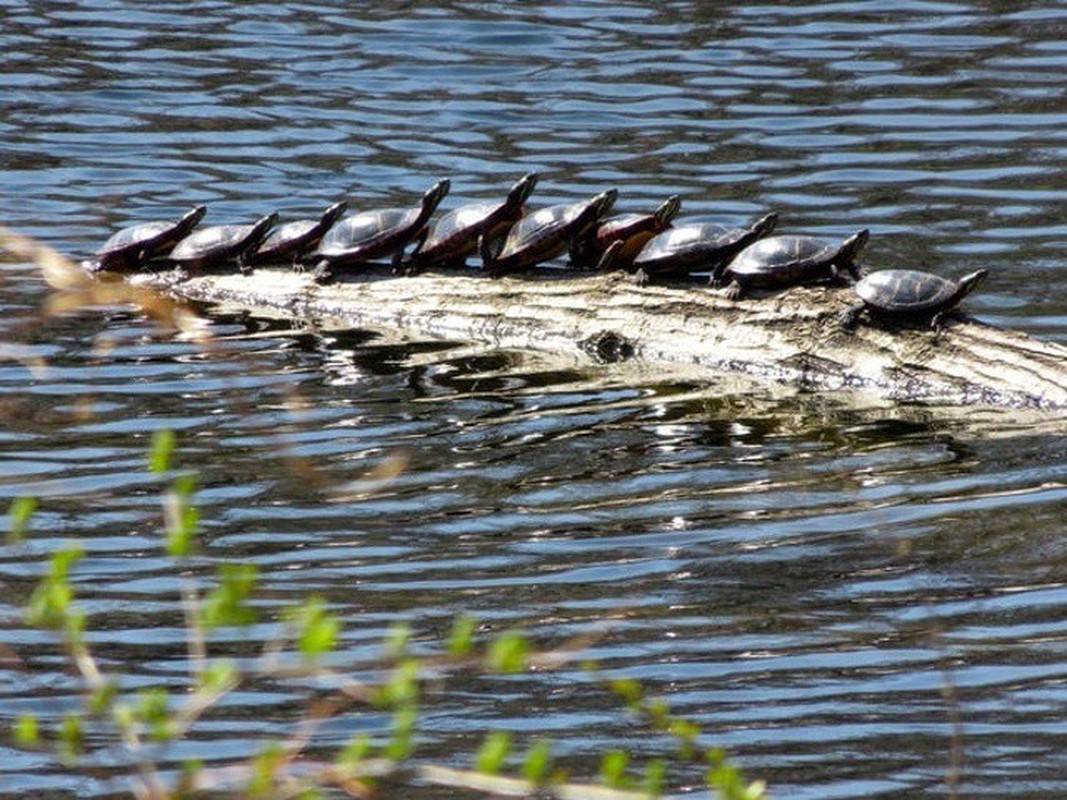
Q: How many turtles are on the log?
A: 10